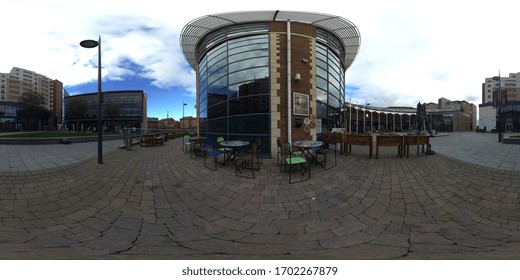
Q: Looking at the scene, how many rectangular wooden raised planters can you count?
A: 4